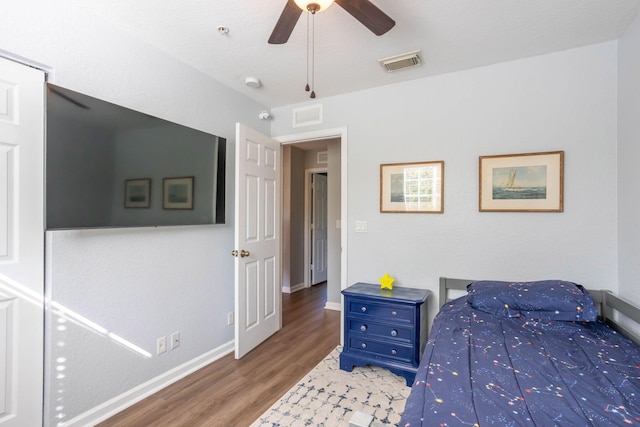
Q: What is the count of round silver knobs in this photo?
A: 6